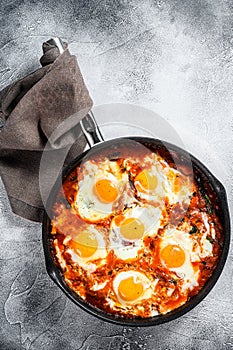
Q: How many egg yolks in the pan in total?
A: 6